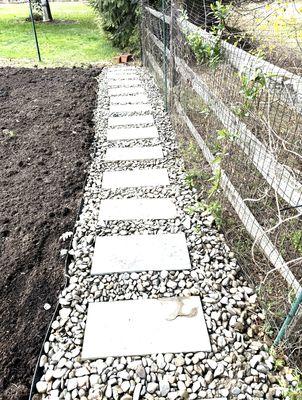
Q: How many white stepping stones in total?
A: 14